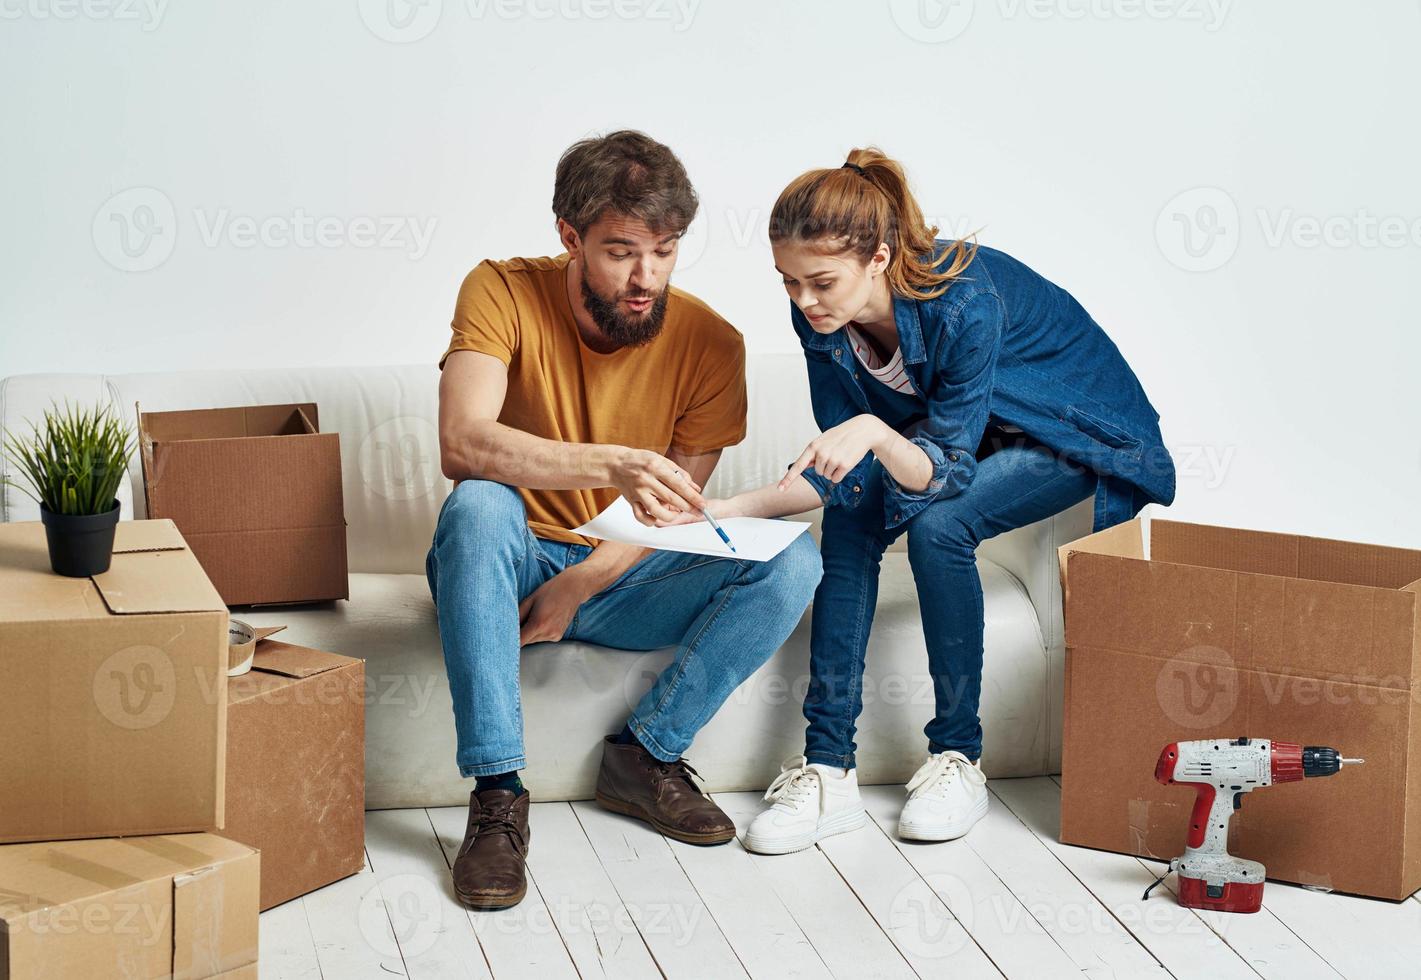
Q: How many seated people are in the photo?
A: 2